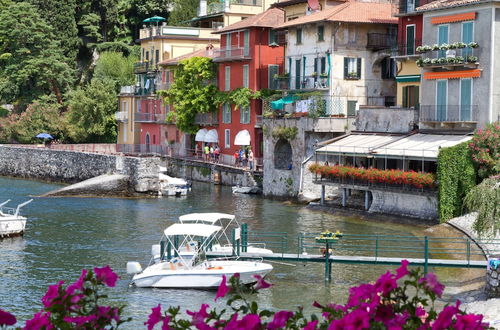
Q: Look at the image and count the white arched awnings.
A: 3